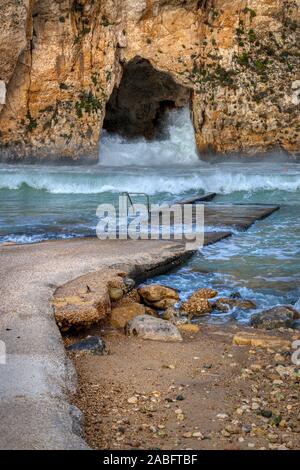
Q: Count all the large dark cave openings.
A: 1